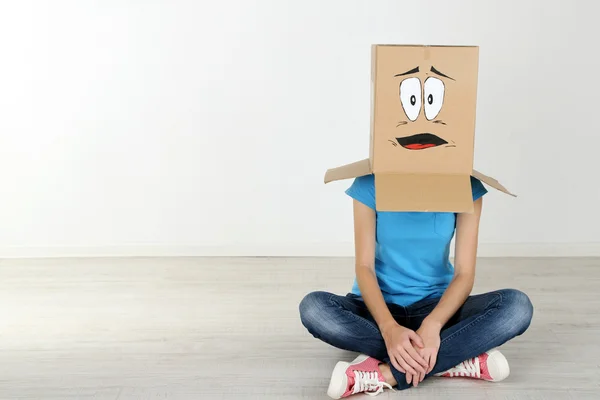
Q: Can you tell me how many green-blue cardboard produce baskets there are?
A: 0